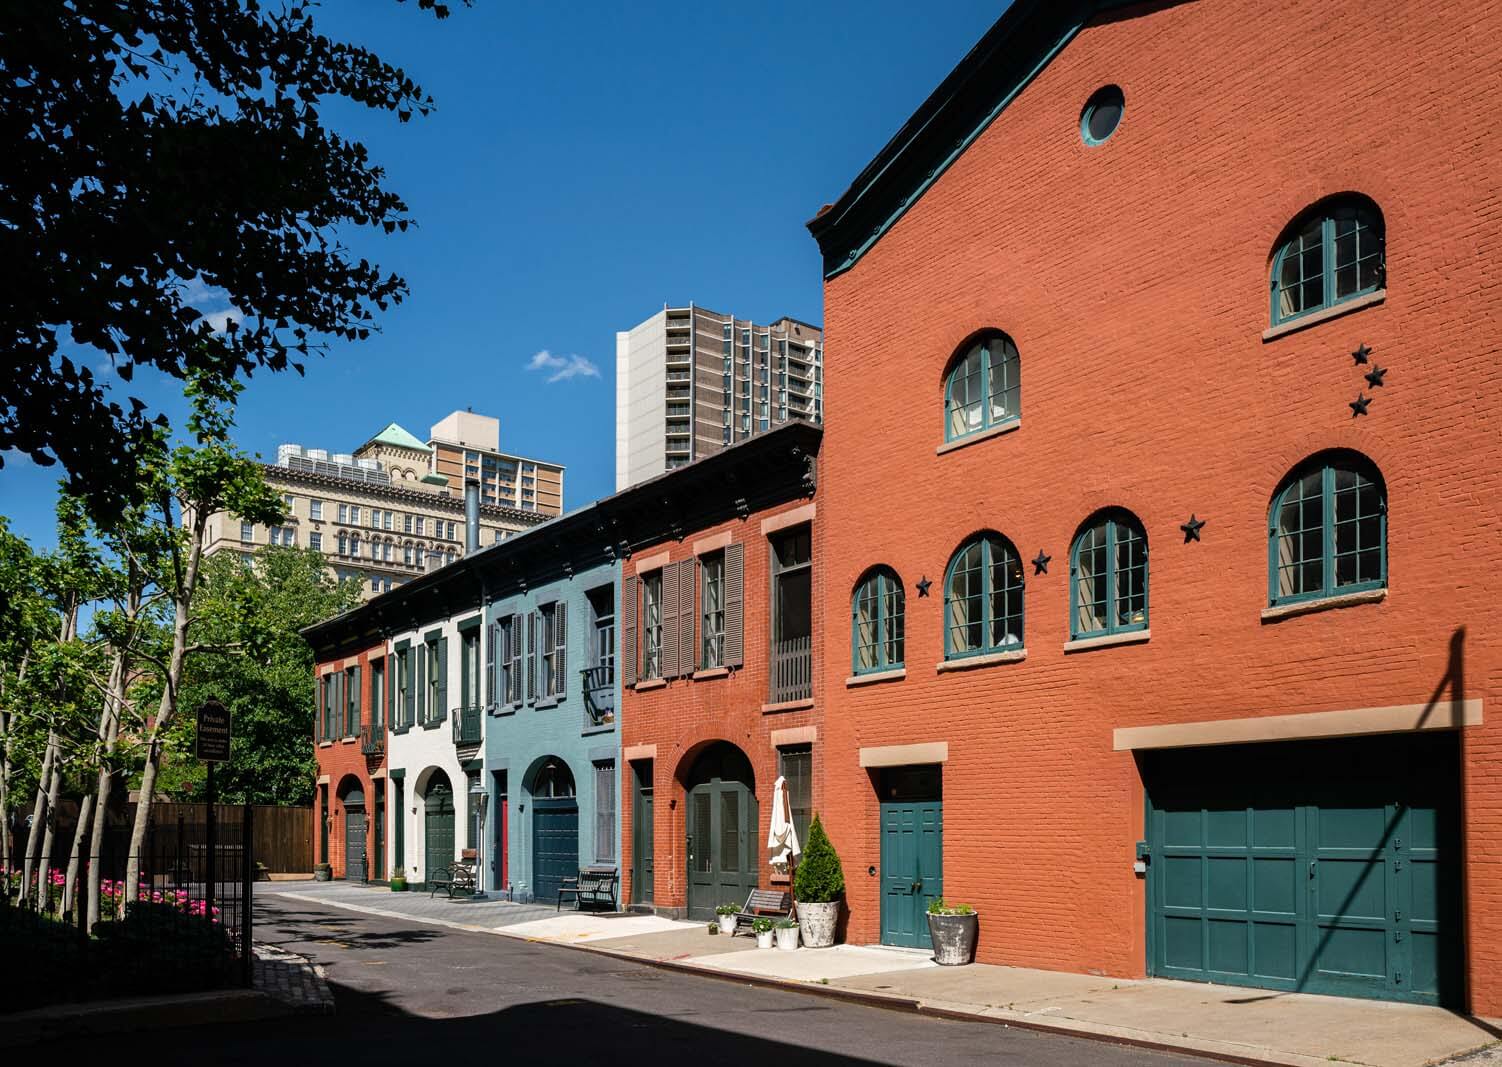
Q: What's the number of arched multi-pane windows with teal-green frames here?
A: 6